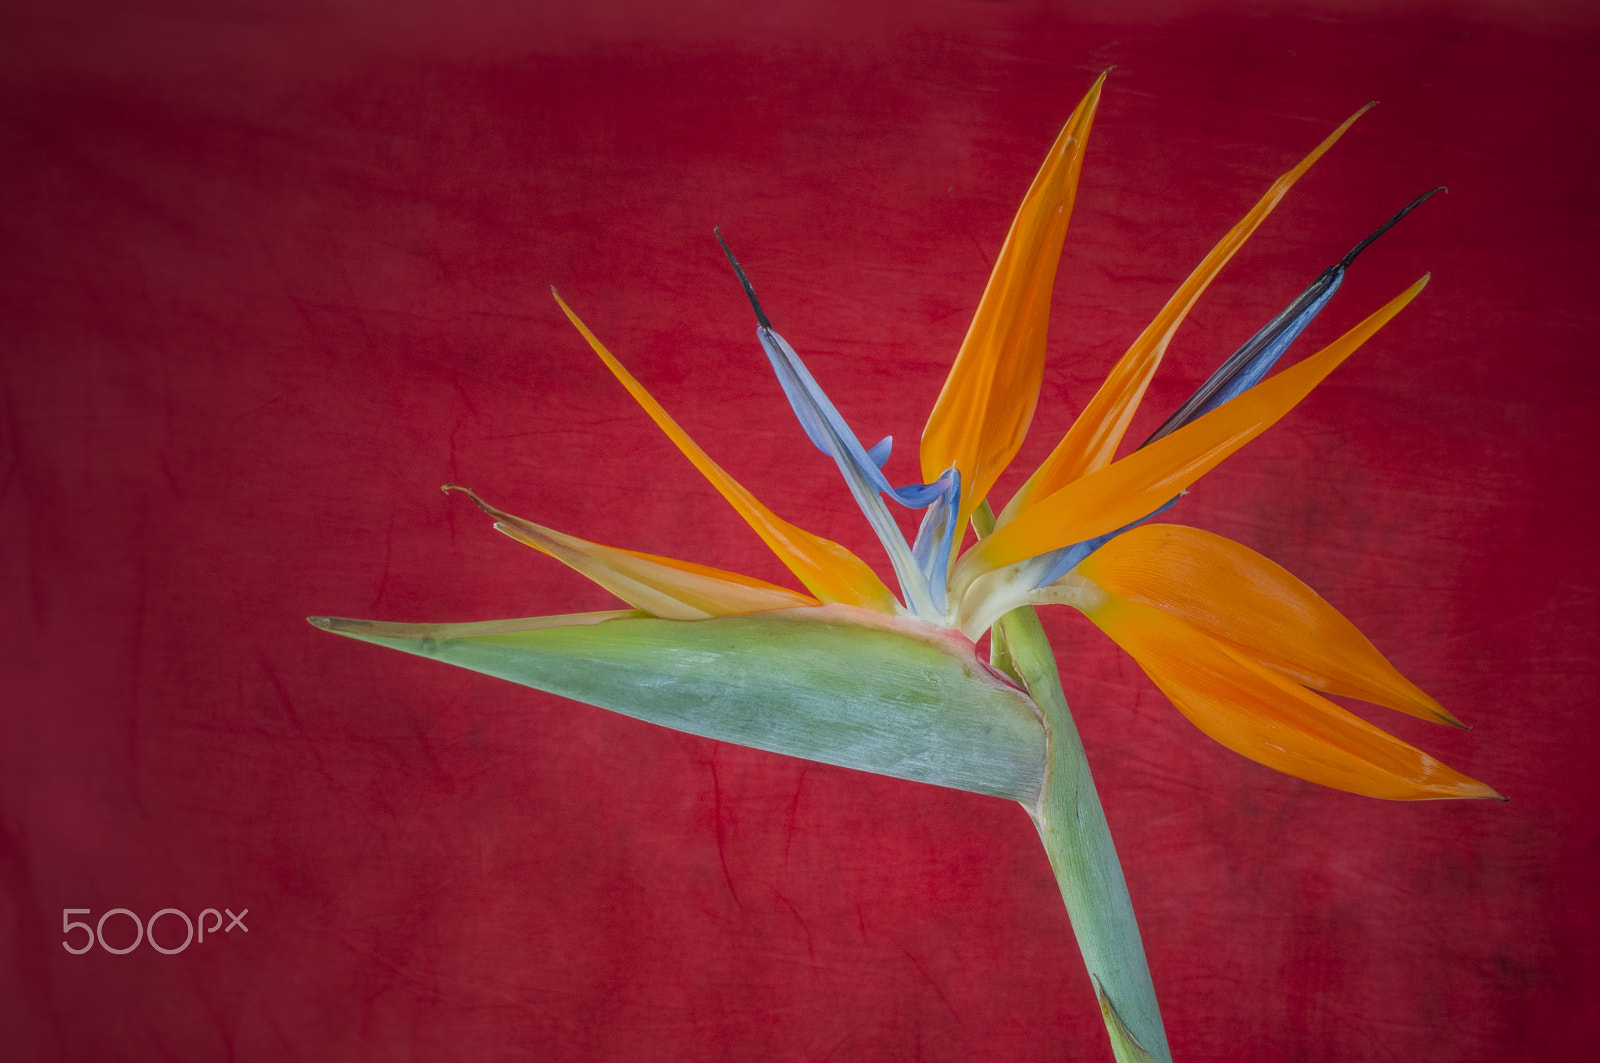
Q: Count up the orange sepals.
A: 7